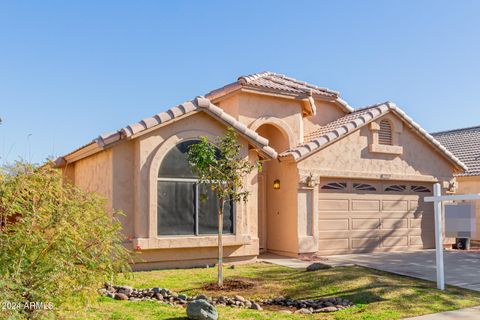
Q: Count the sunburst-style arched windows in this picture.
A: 4